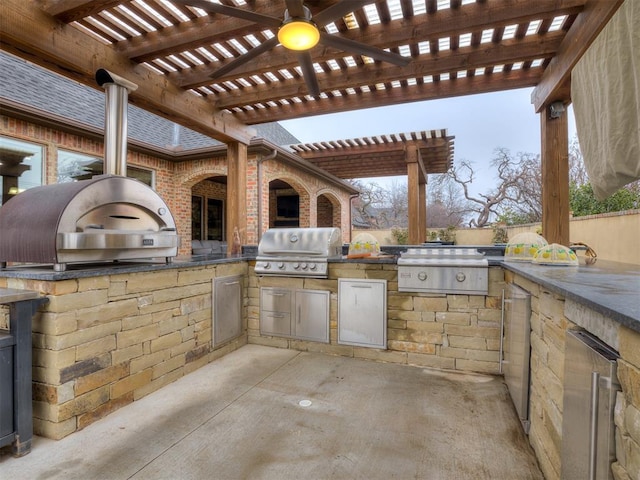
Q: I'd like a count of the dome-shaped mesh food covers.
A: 3